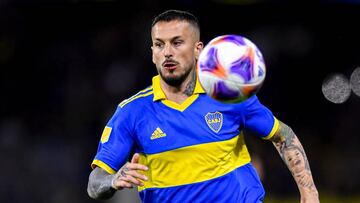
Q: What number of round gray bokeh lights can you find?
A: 2